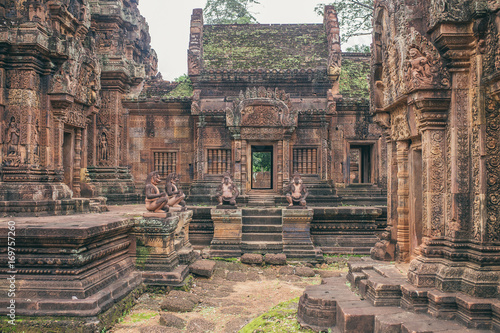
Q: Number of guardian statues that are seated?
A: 4